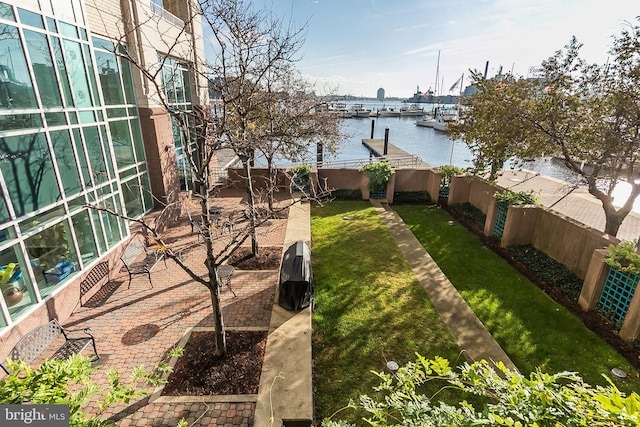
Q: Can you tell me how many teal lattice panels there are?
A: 5